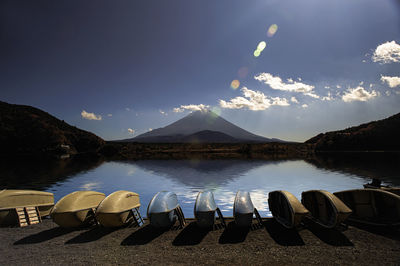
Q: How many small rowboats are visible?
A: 9